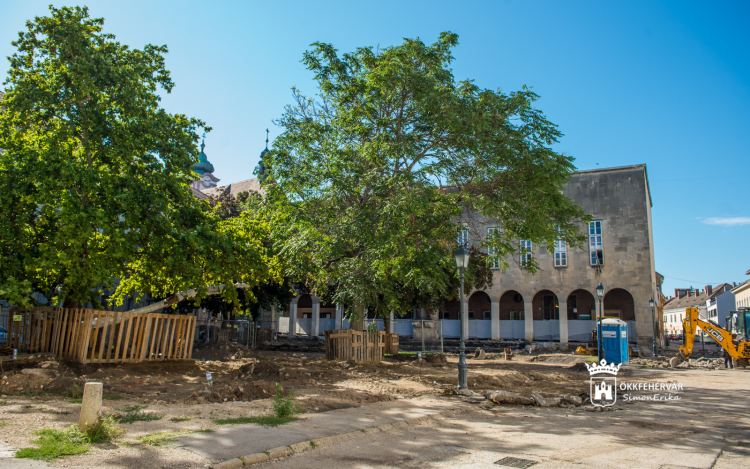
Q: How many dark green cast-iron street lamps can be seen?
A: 3